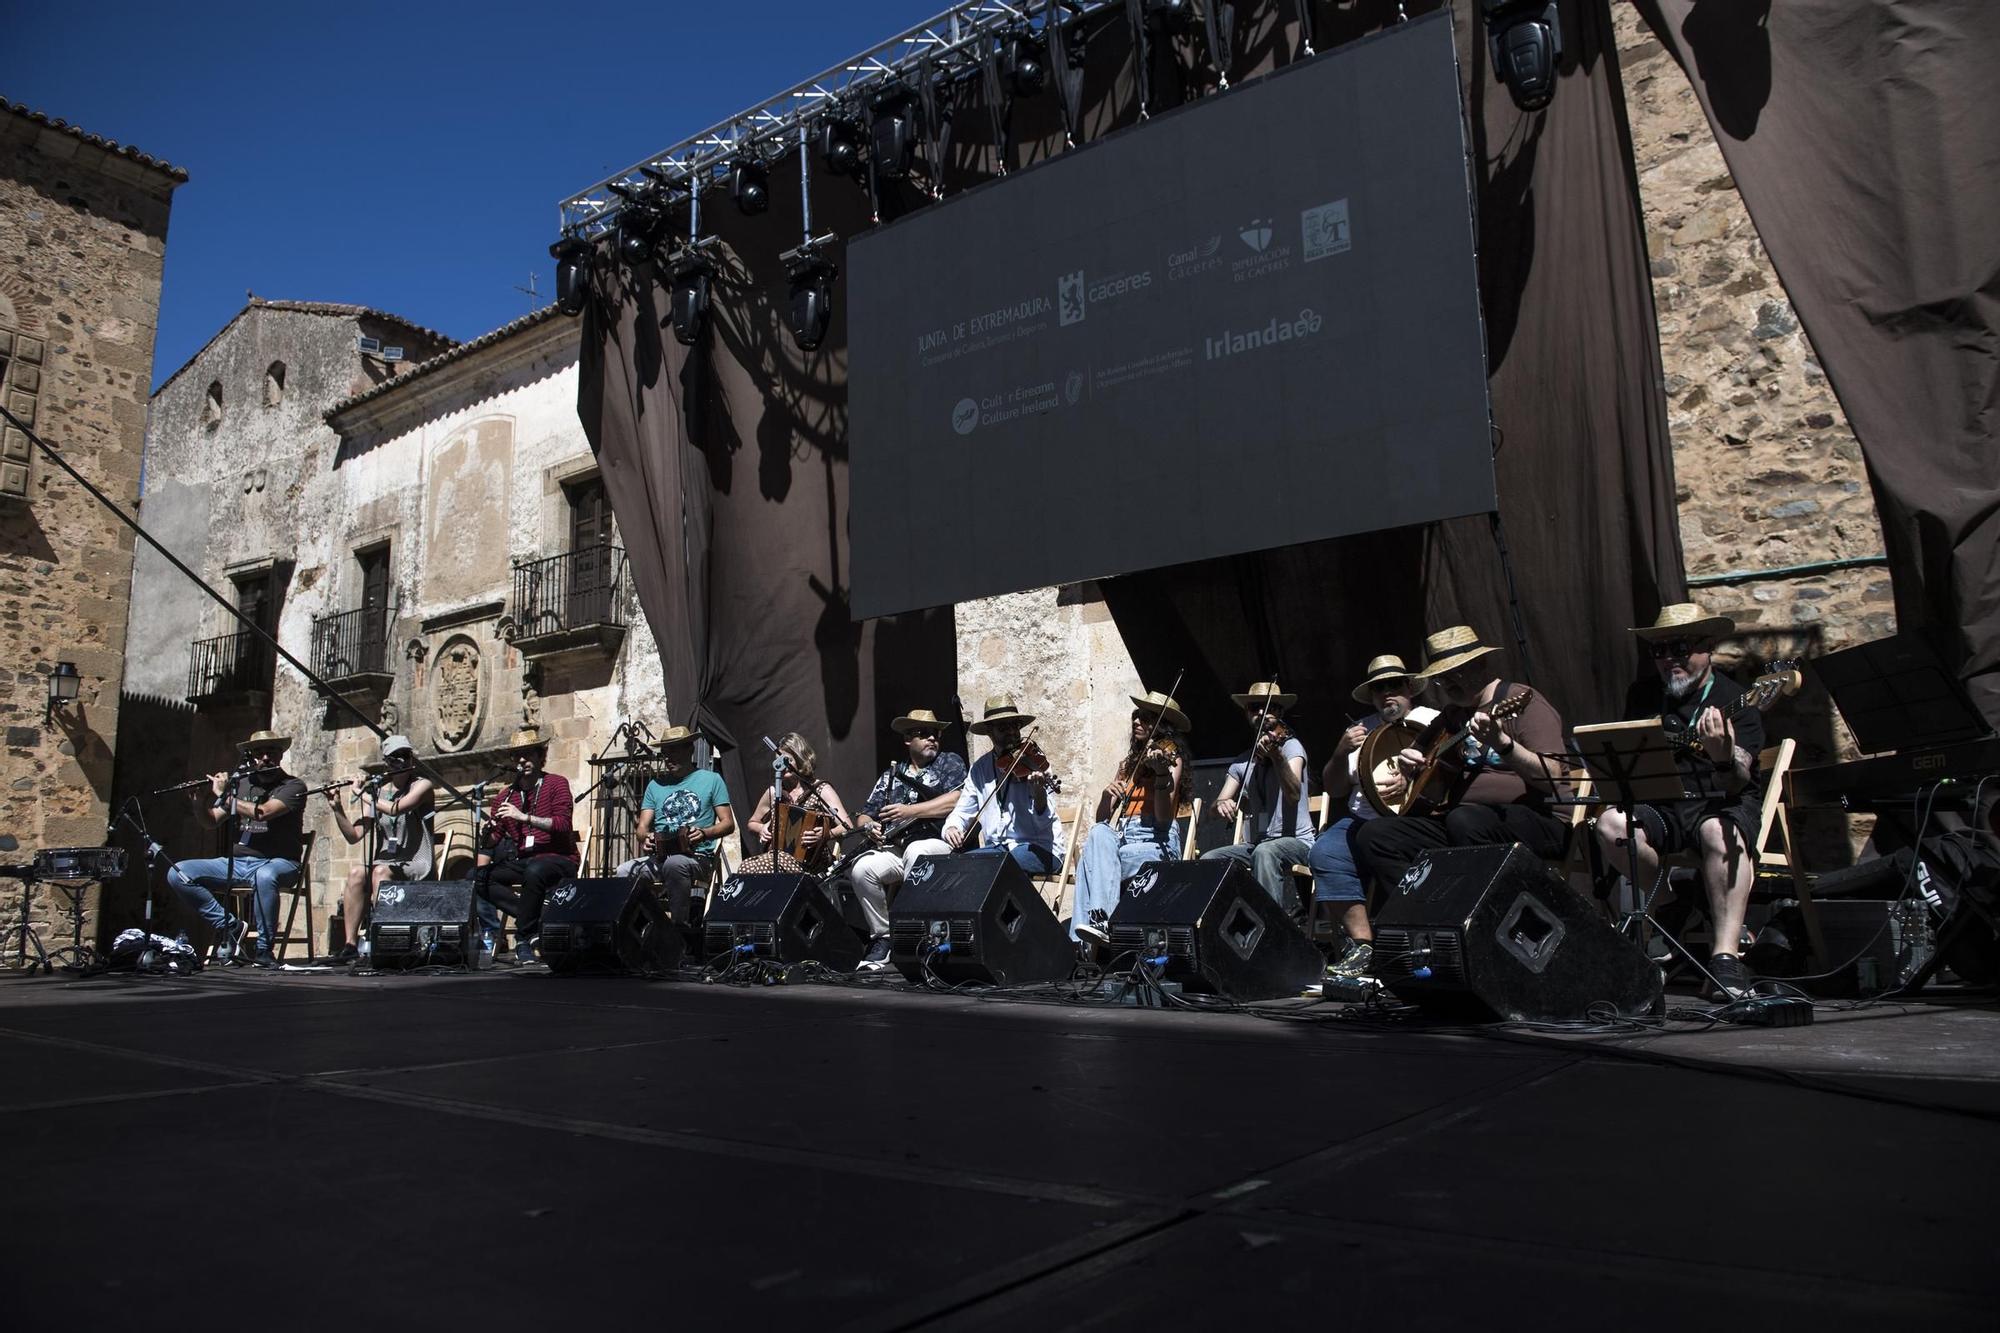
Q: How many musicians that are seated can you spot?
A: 12